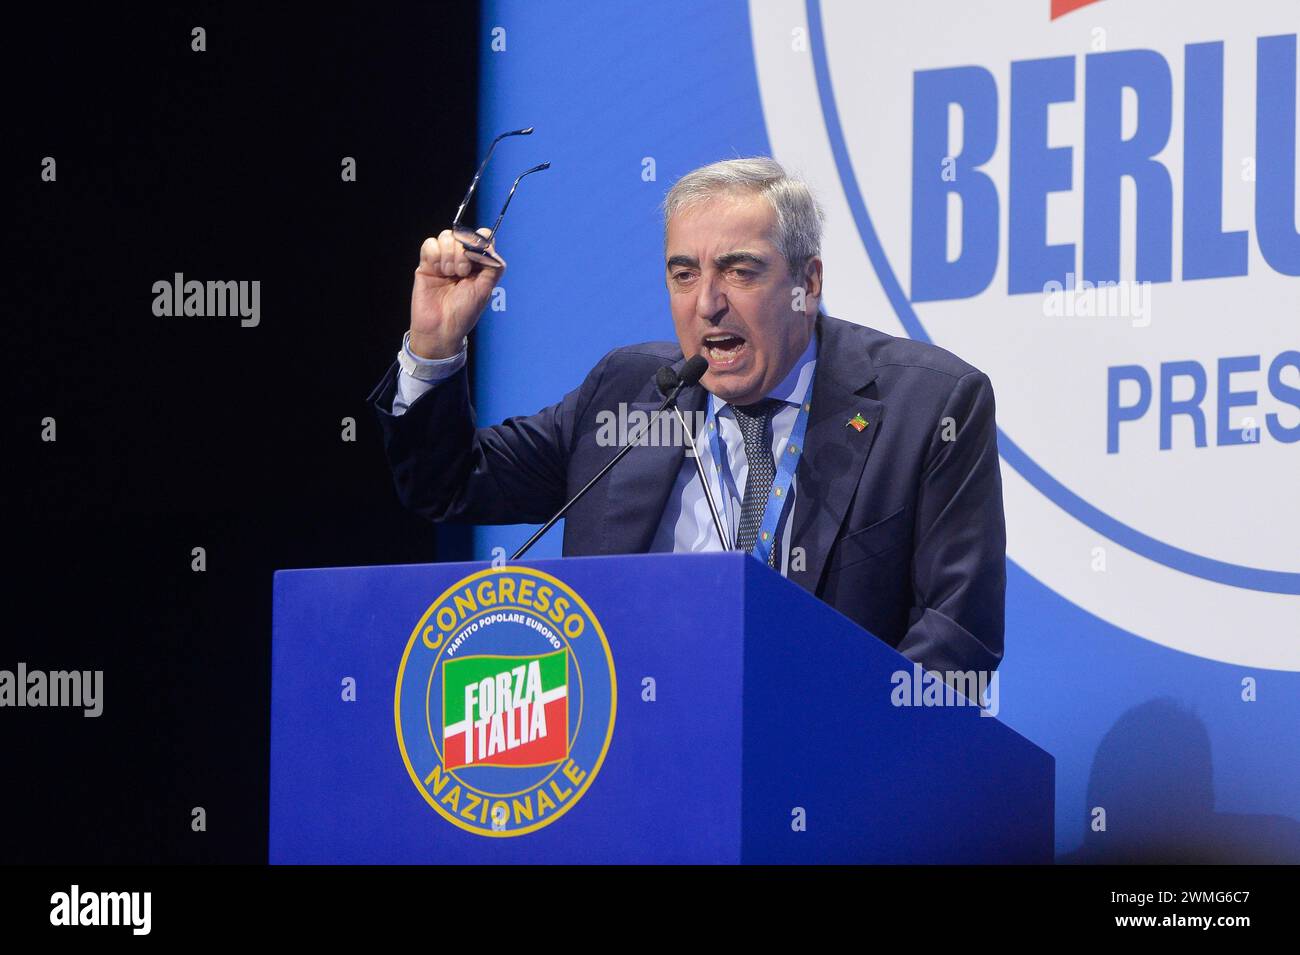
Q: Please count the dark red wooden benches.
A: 0